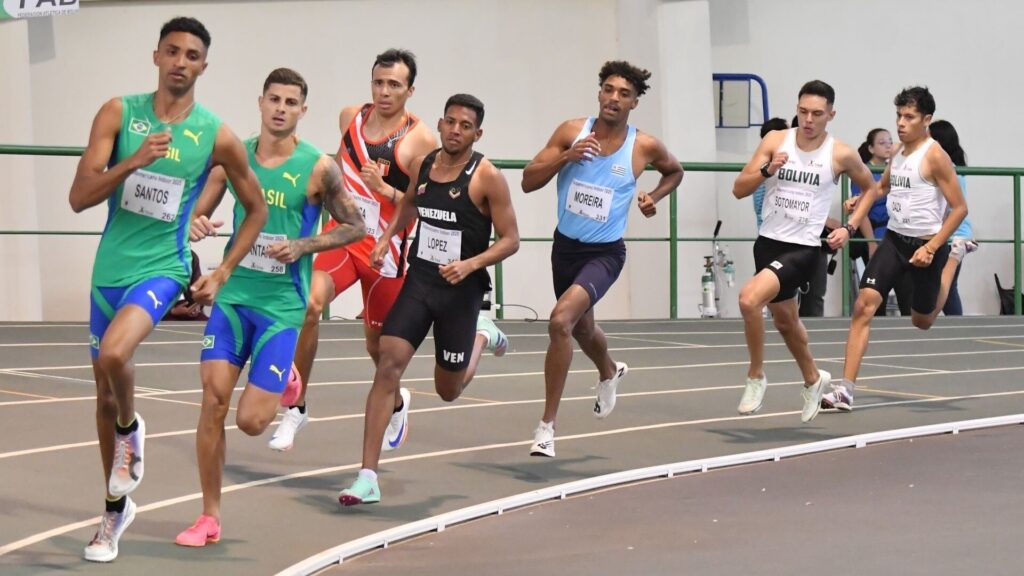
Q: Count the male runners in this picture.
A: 7